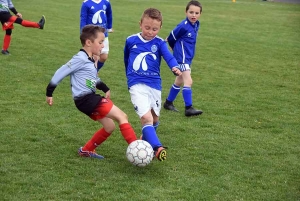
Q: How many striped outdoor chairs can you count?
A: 0